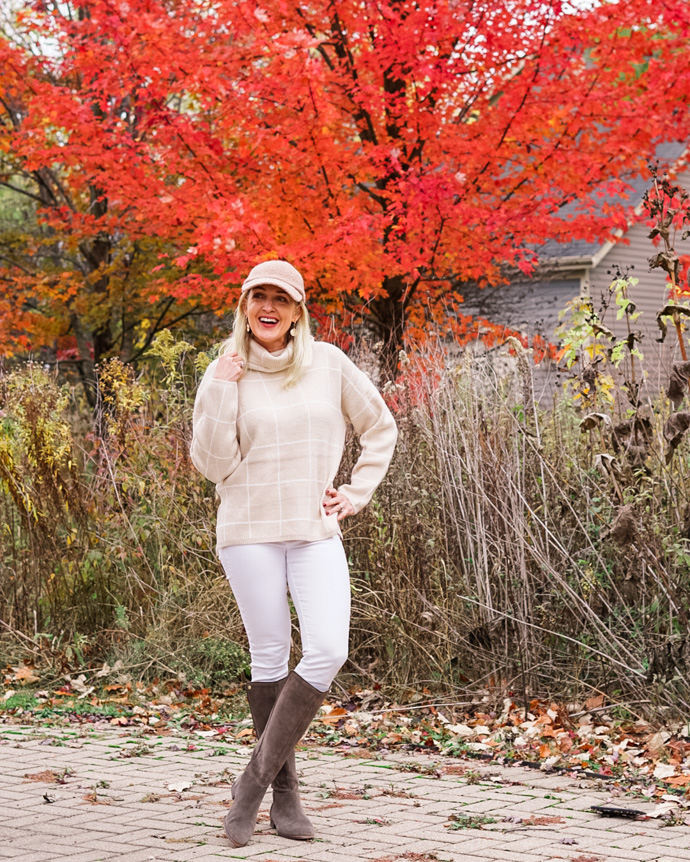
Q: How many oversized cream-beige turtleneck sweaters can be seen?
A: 1